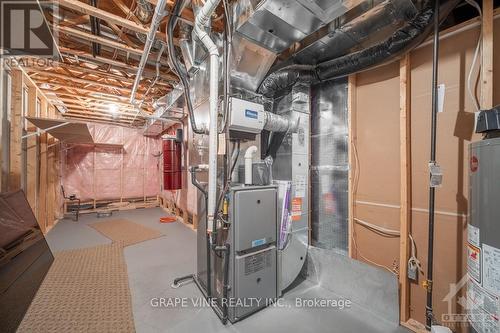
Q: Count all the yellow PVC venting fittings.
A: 0